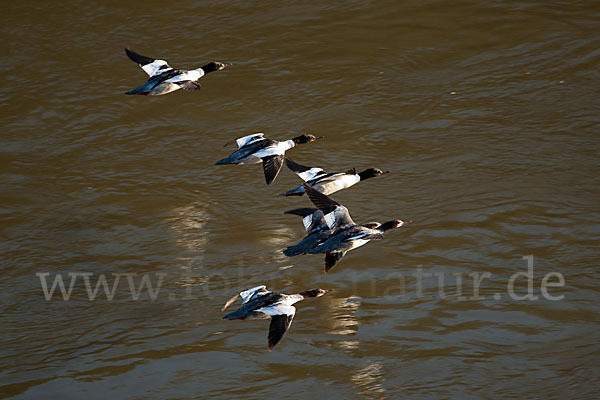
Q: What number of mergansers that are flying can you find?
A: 6